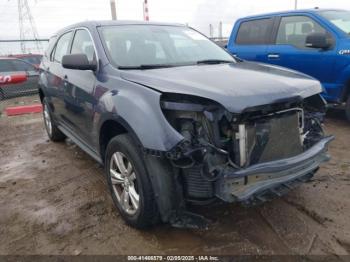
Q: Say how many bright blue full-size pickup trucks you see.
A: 1